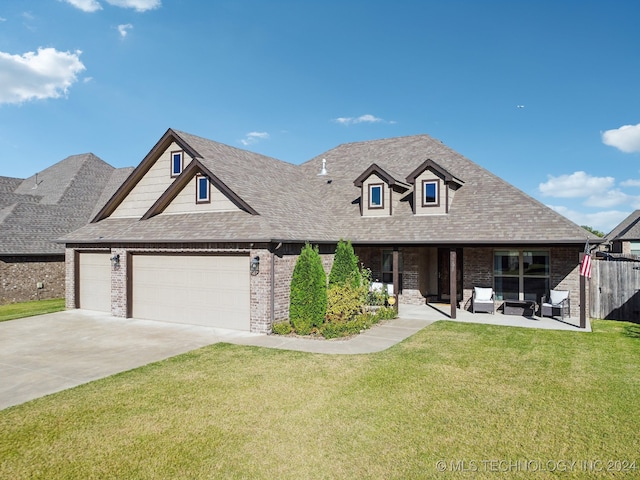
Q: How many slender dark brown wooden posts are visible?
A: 3